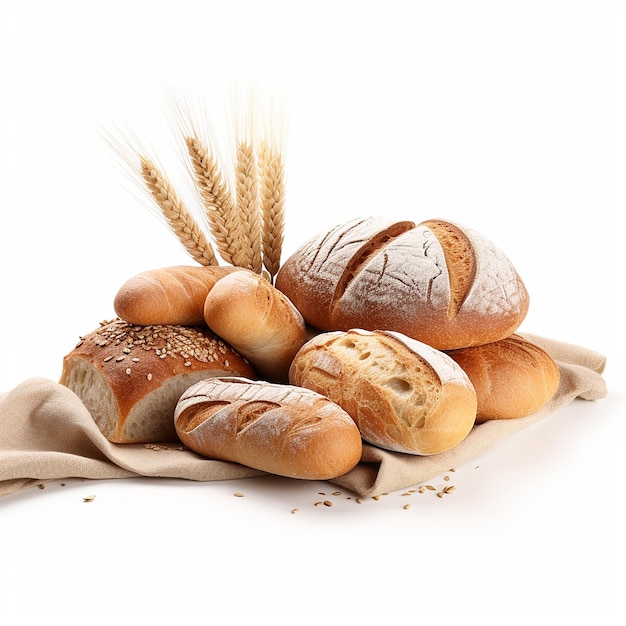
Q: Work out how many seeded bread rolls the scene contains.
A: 1